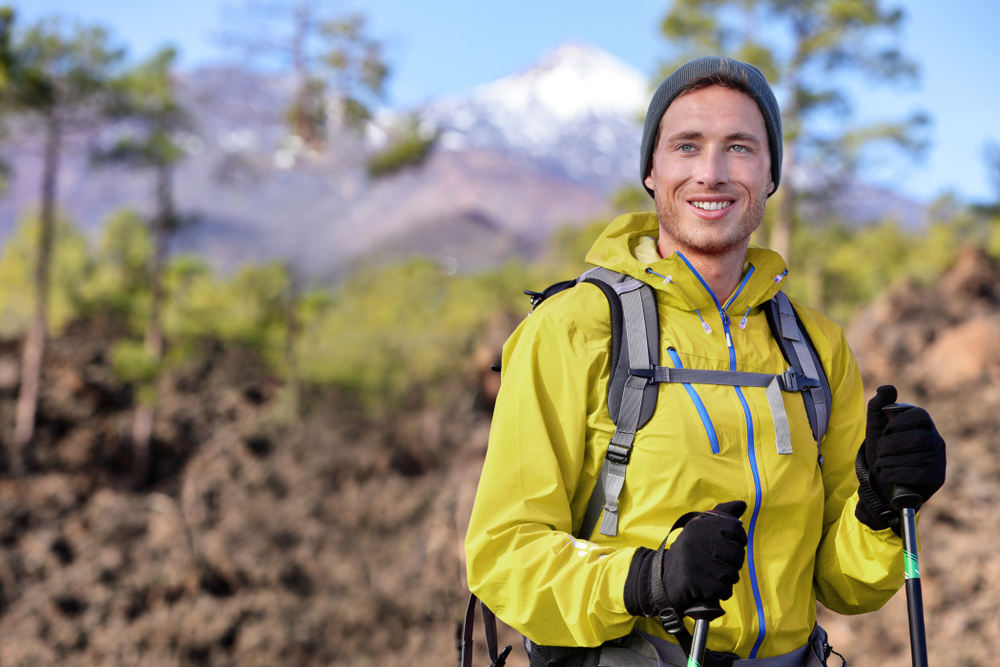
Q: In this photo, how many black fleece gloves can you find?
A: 2